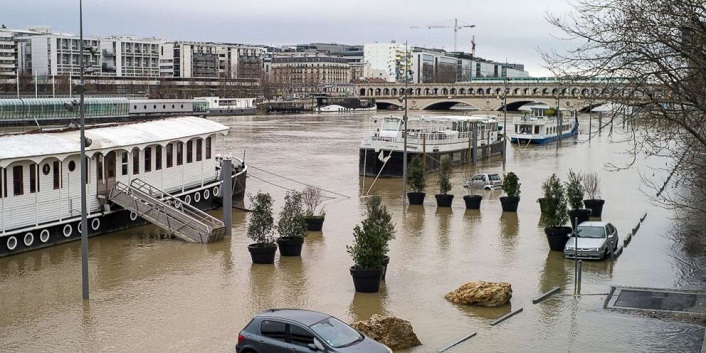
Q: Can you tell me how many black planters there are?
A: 13